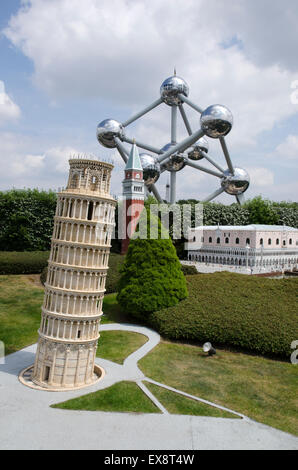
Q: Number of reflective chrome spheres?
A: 7